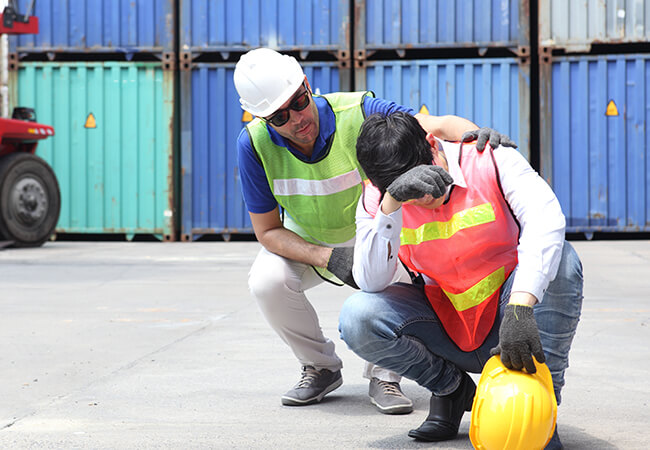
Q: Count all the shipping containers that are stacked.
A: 8